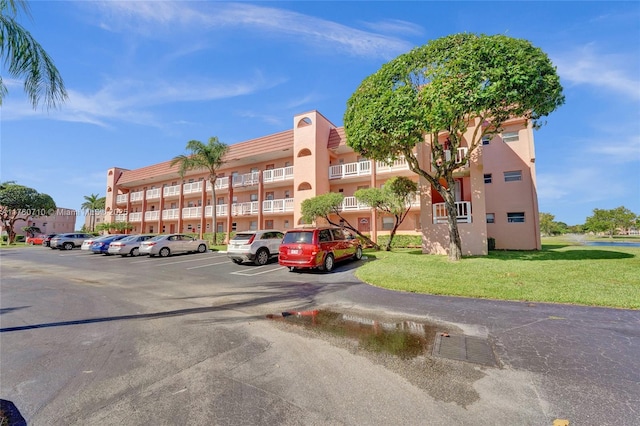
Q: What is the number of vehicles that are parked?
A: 9